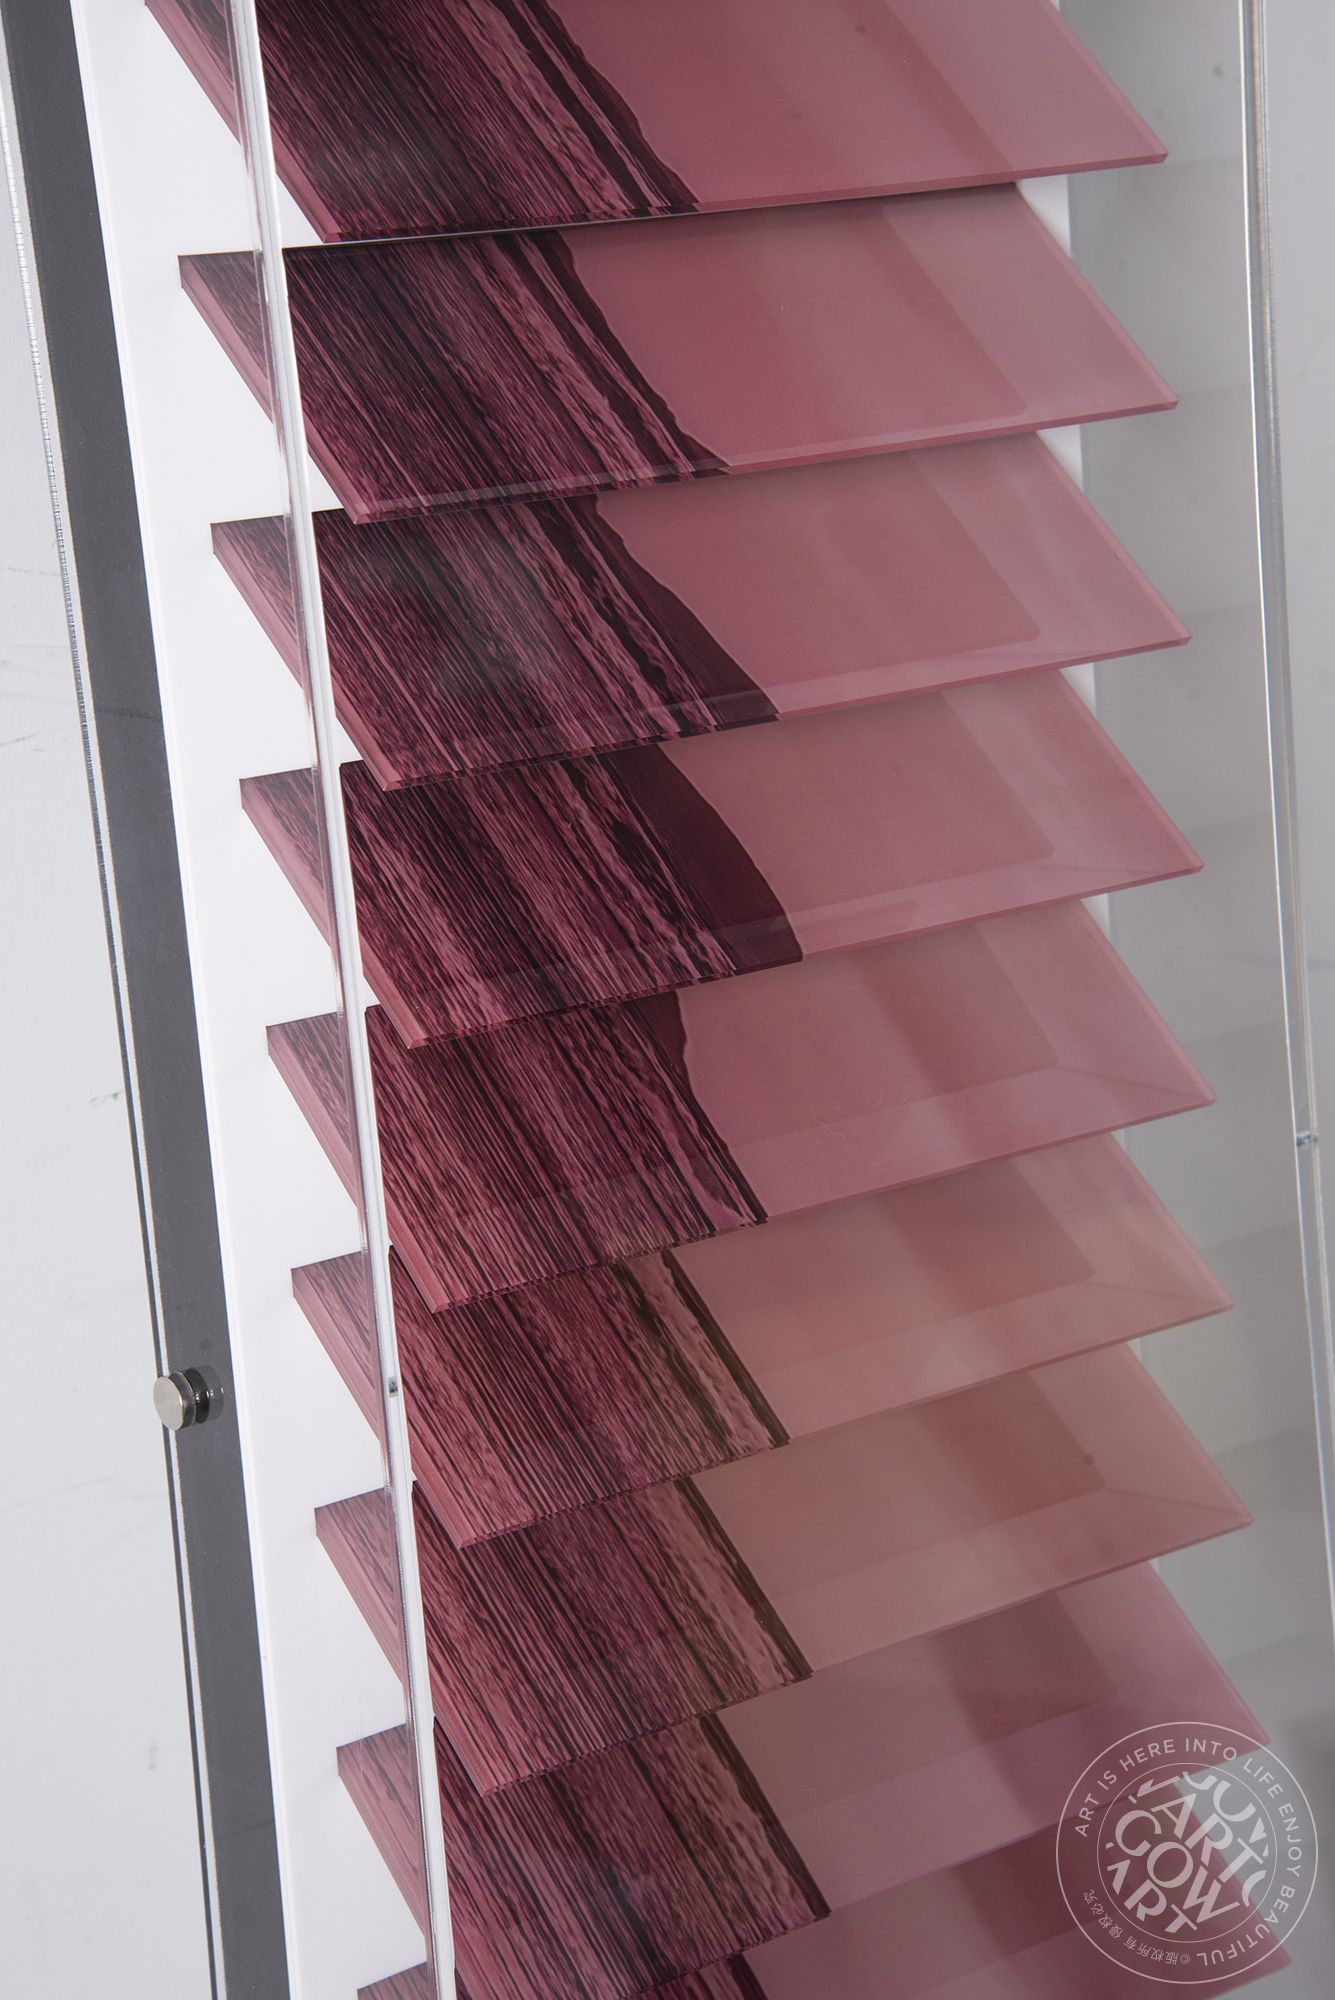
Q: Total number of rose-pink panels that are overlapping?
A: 9